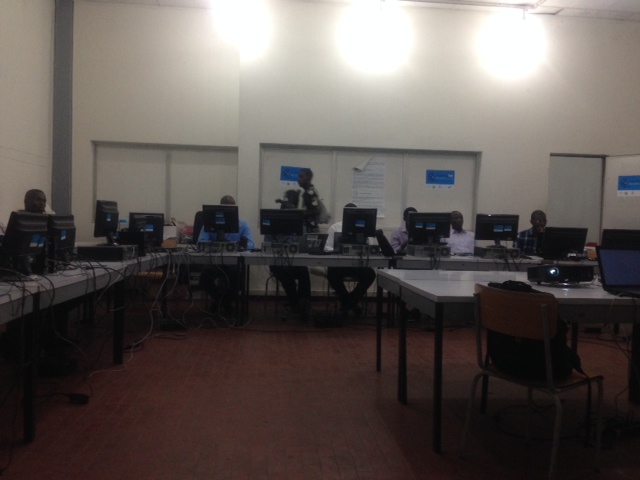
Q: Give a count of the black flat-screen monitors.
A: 11